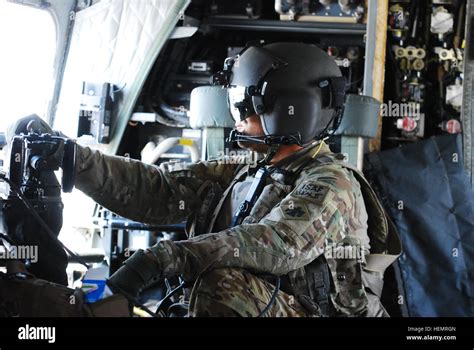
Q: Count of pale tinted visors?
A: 1